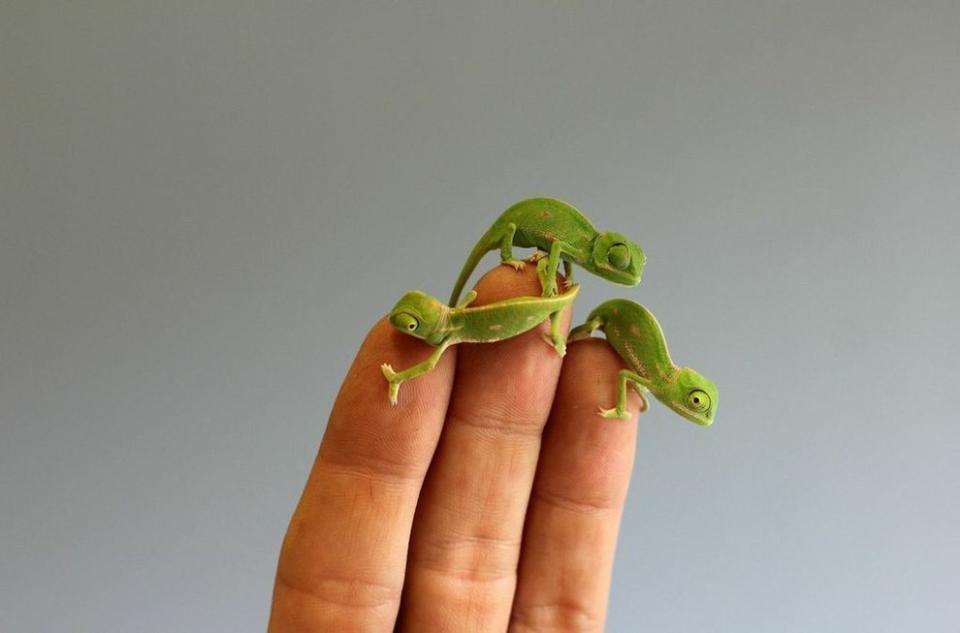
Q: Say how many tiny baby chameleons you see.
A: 3